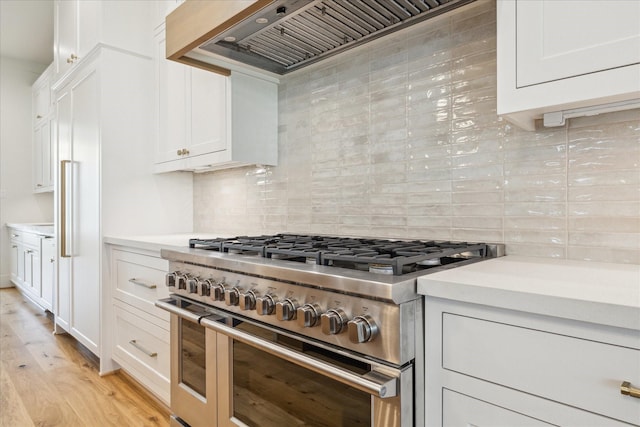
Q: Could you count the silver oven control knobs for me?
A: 12